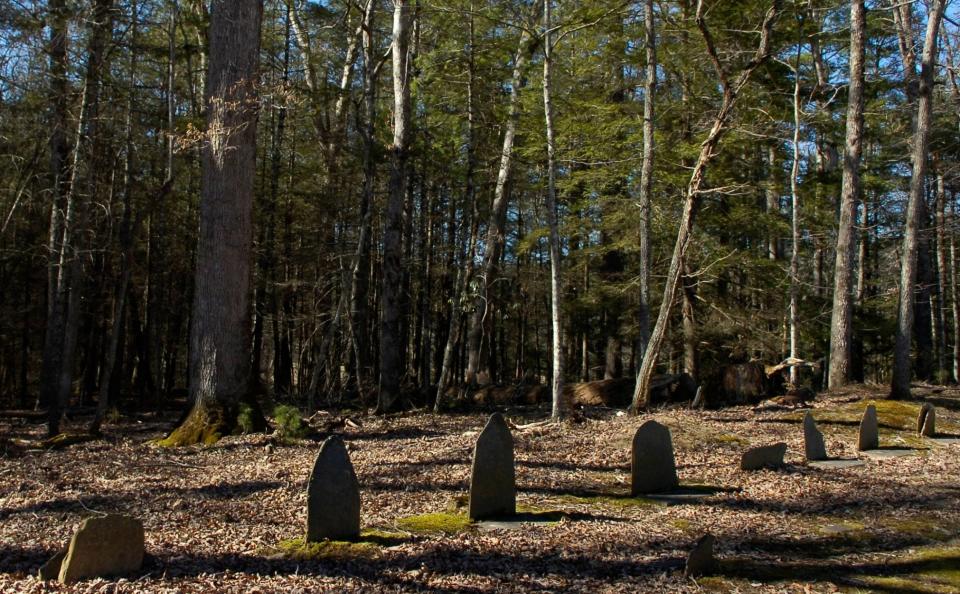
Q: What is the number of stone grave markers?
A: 9